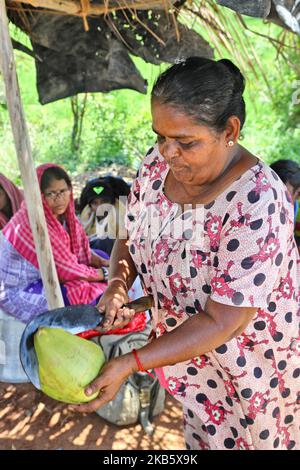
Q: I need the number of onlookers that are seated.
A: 4